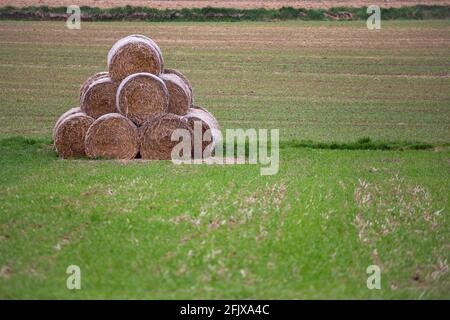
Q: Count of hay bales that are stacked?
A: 8